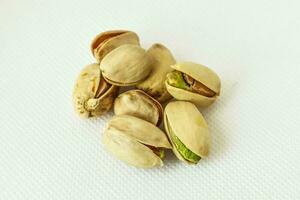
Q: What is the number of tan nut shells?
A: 8